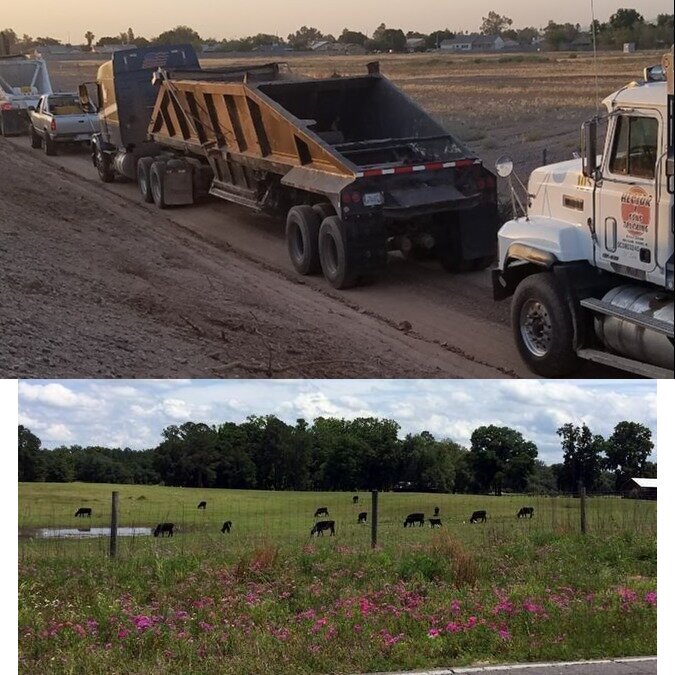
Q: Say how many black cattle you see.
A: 13